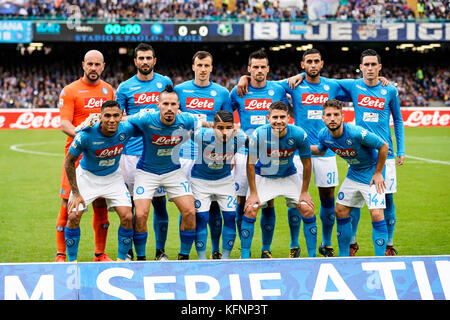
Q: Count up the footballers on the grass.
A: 11